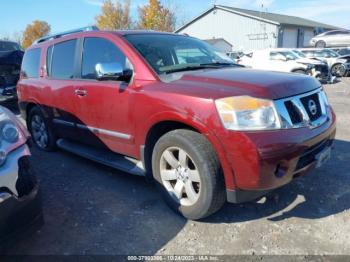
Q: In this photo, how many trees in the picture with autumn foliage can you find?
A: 3